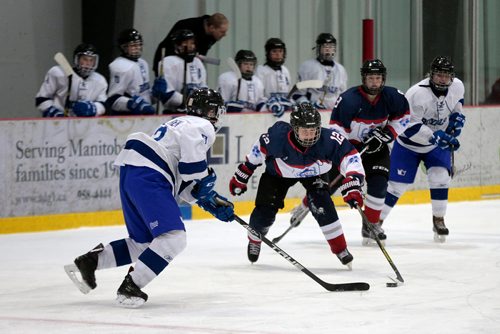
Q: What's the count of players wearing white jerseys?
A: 8